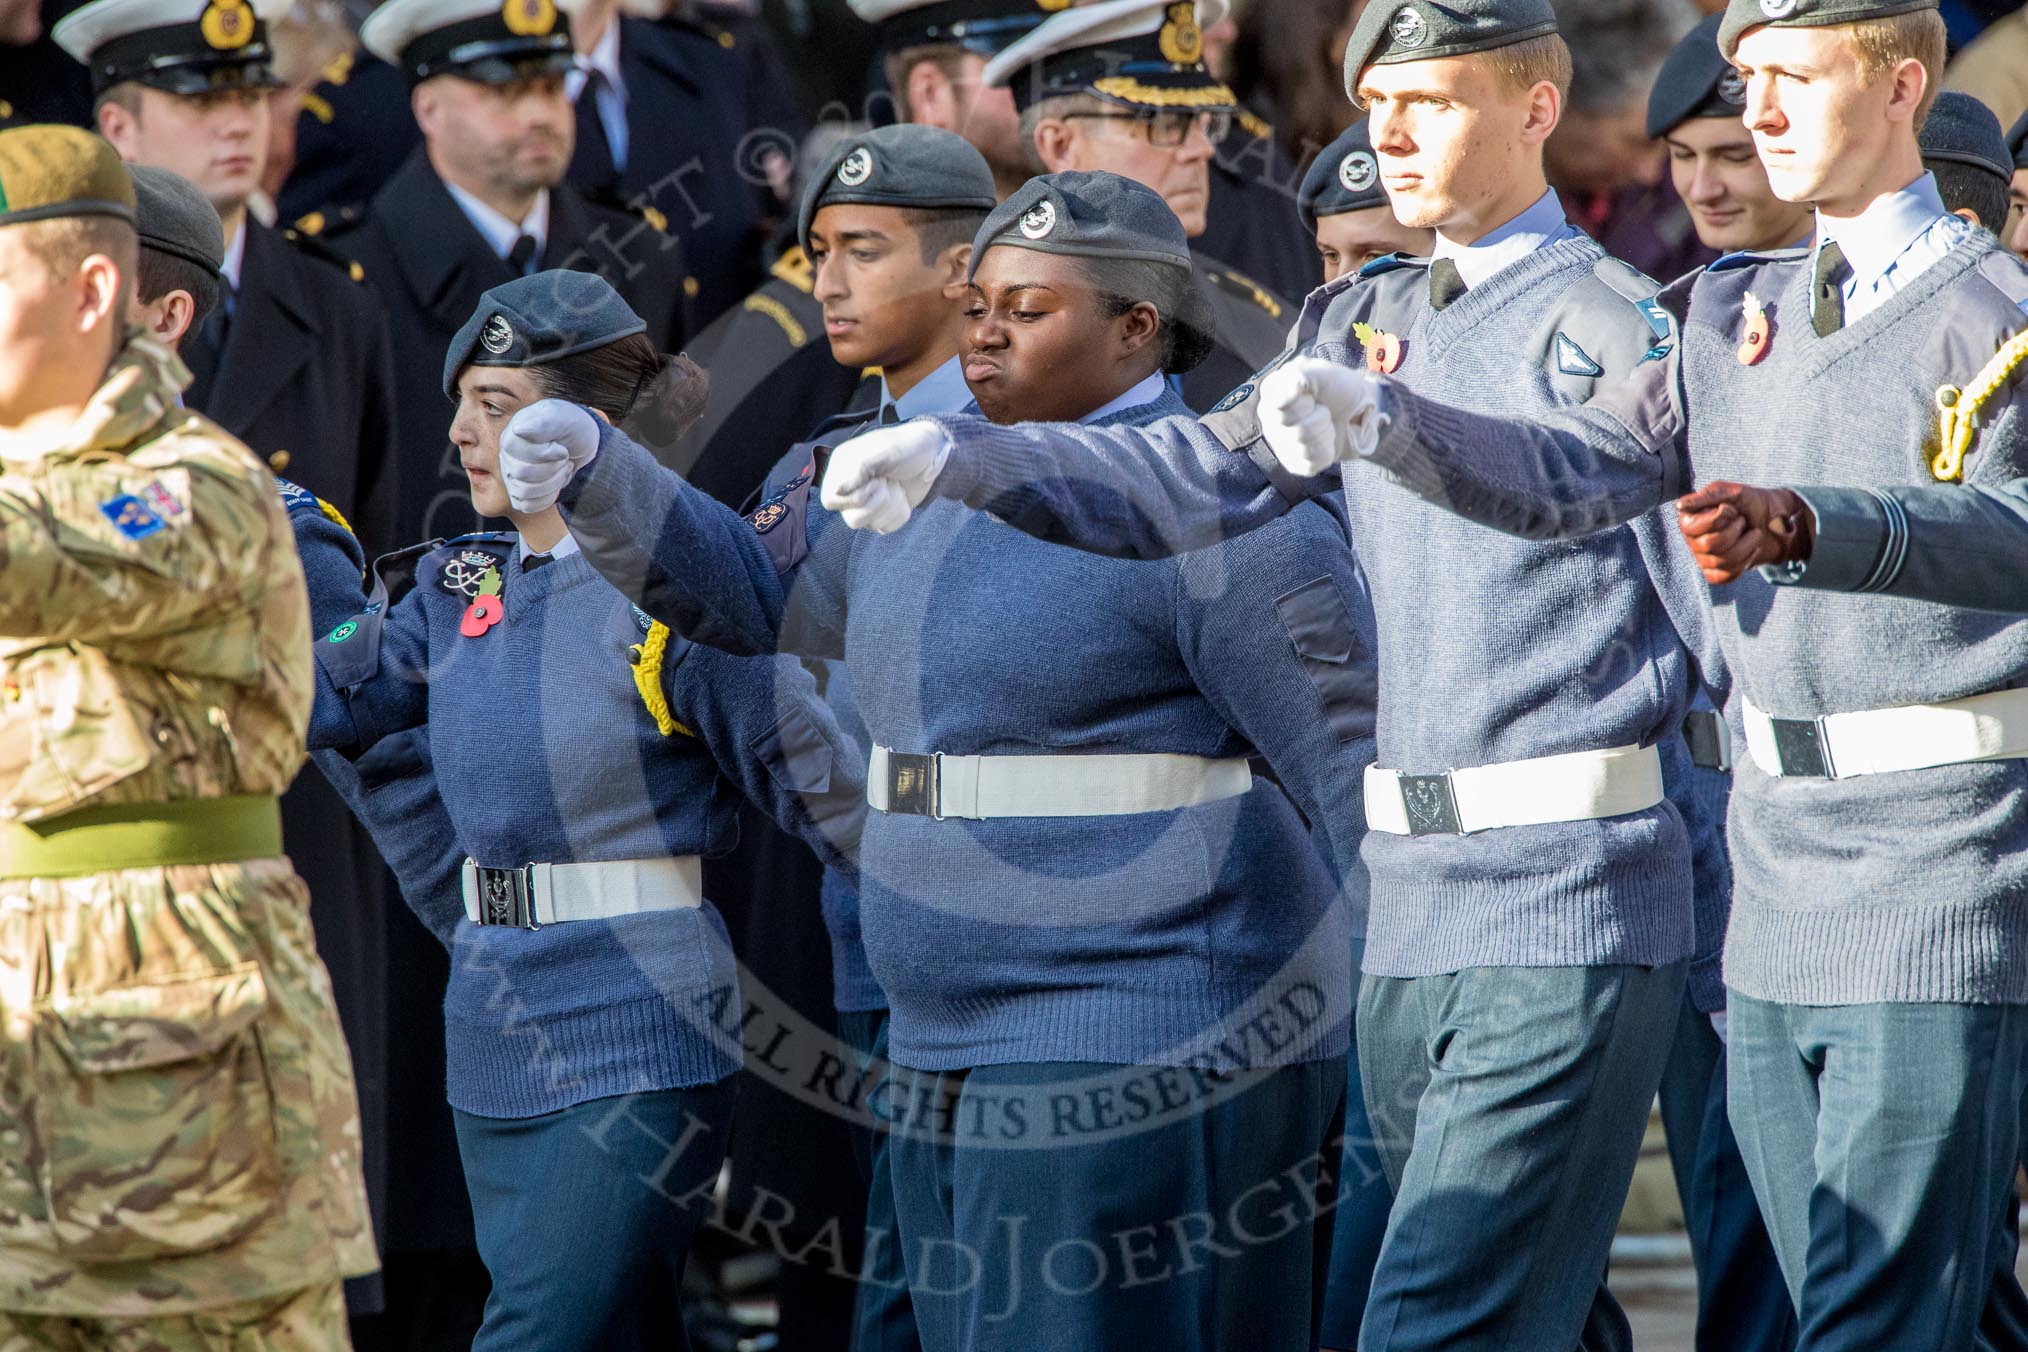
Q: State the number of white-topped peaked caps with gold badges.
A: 4